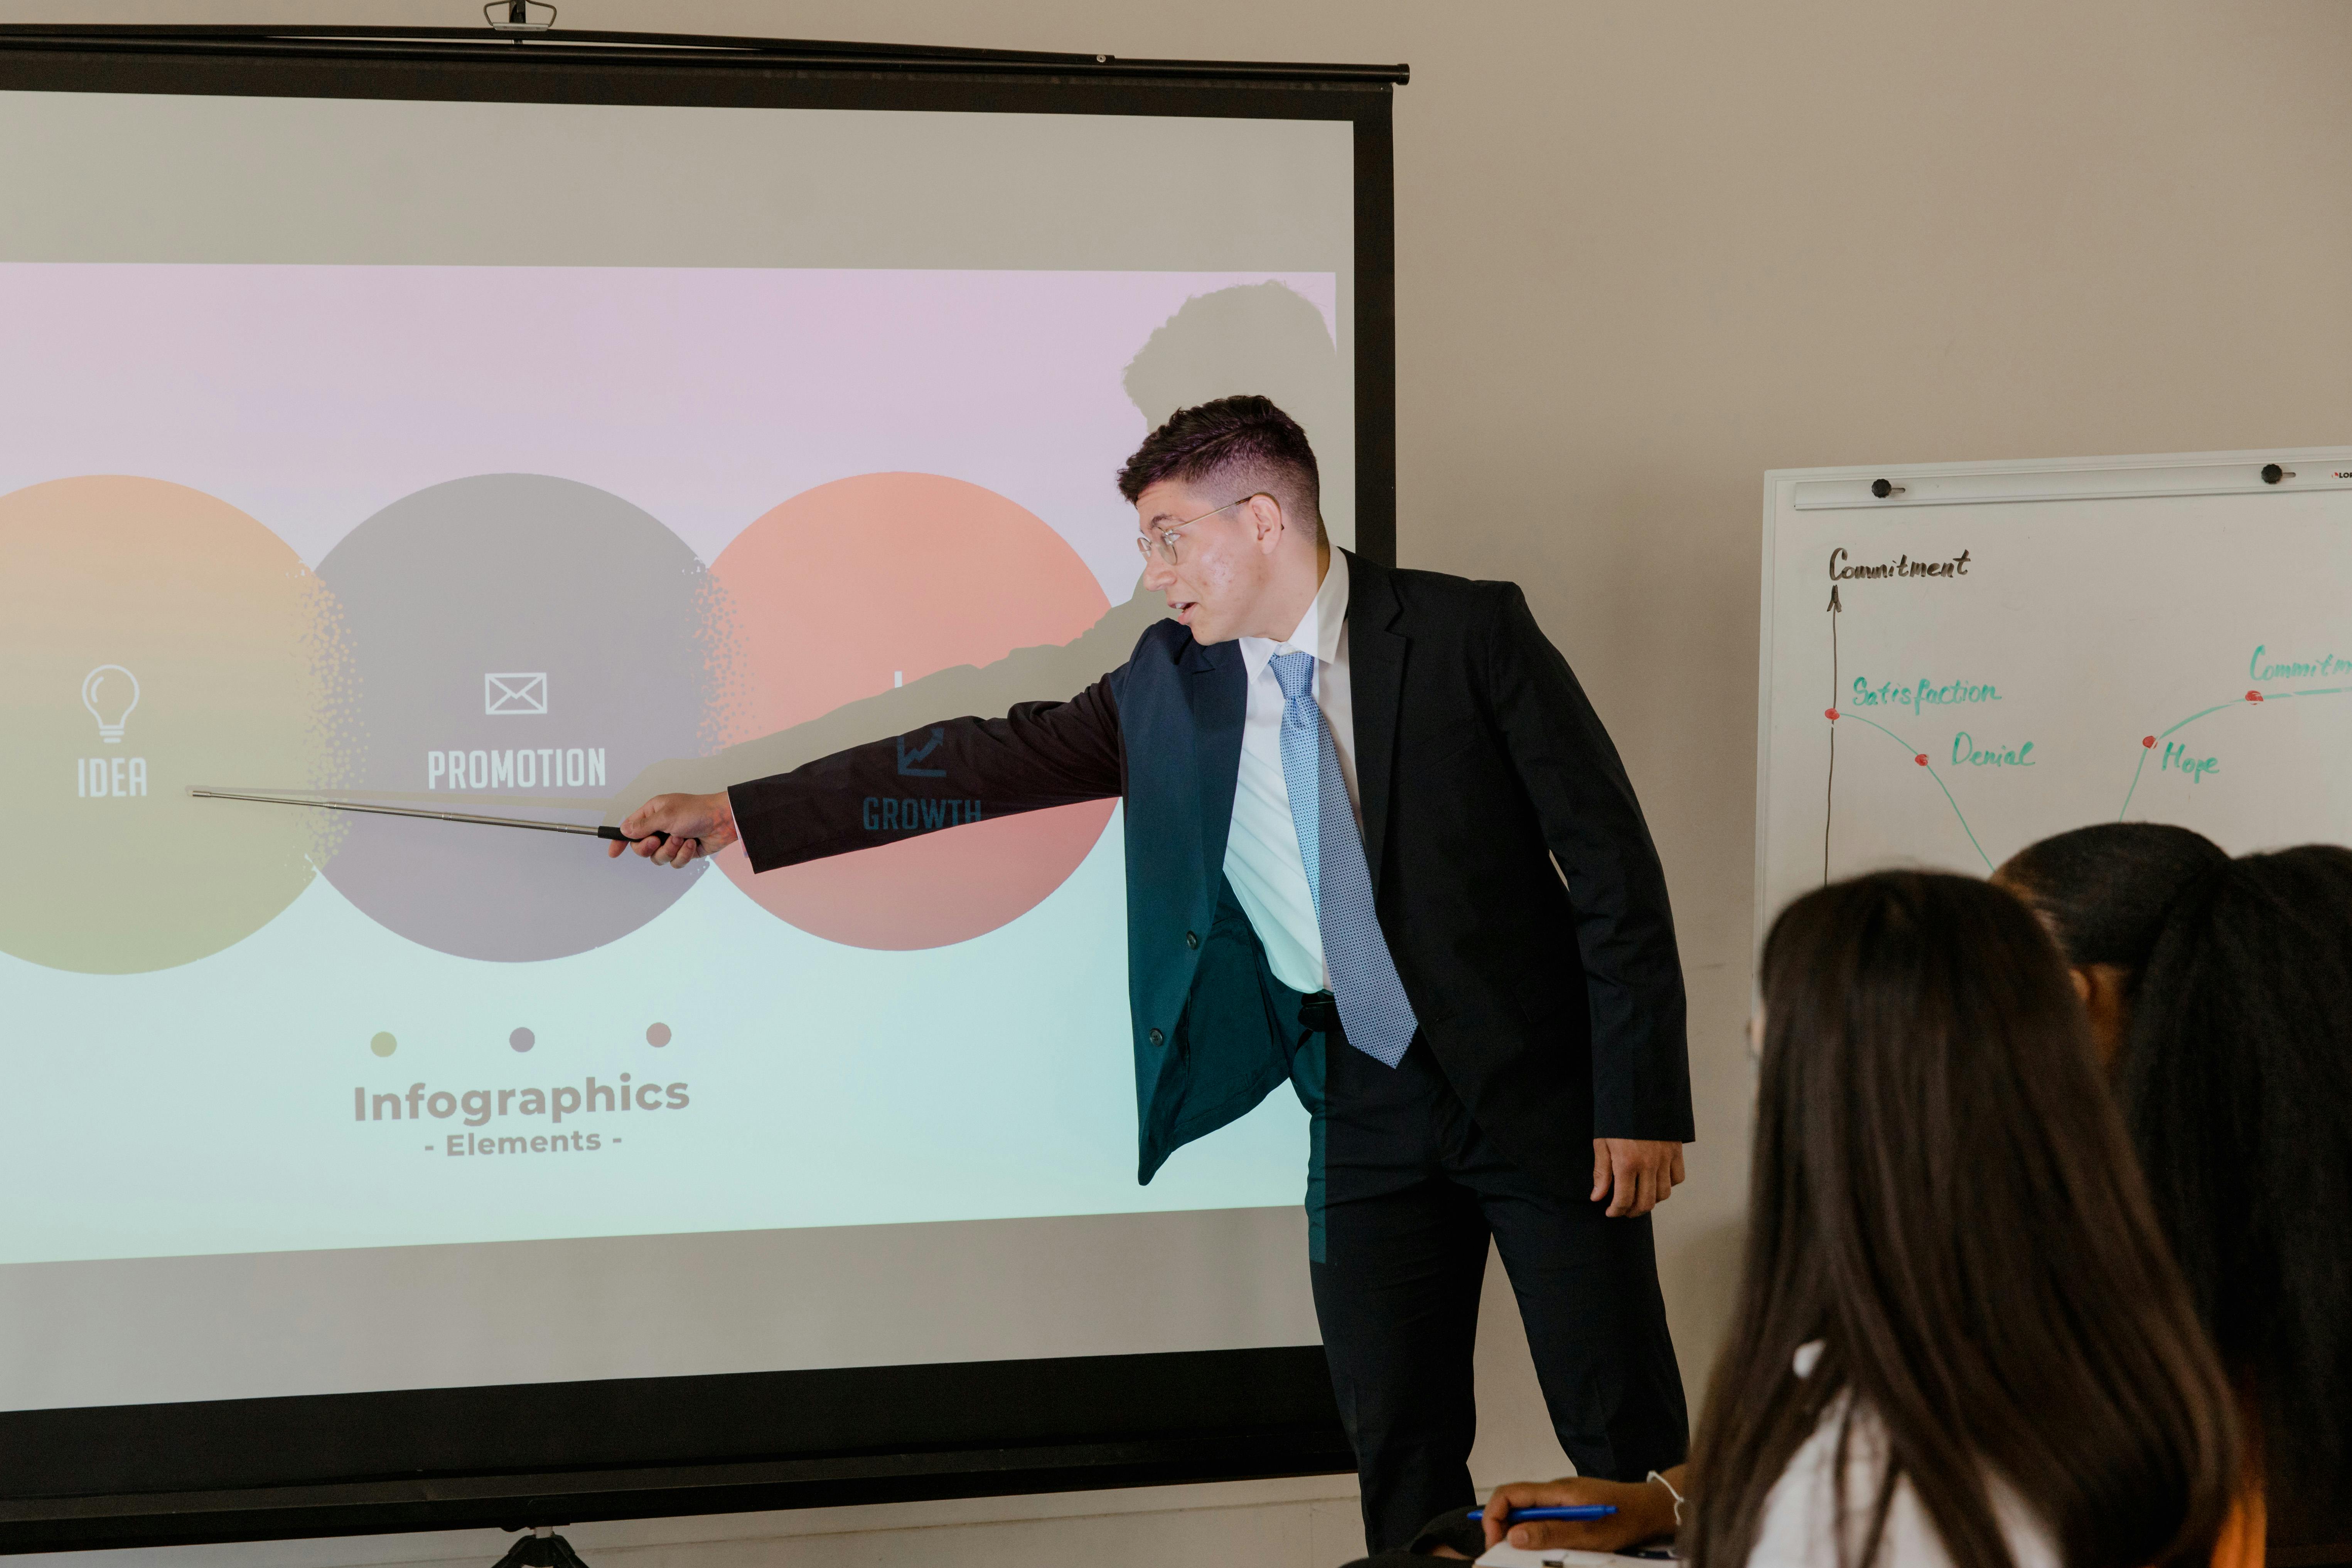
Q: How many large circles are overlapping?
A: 3